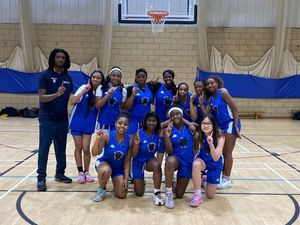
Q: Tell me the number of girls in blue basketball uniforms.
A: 11